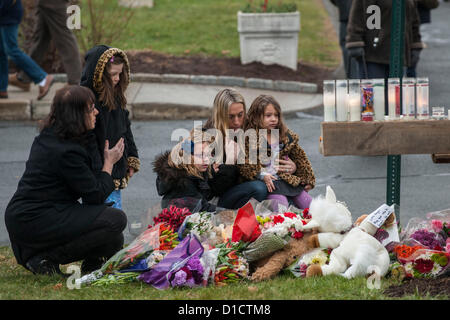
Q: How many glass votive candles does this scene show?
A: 8